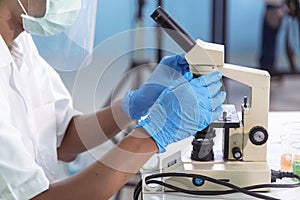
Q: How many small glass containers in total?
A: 2